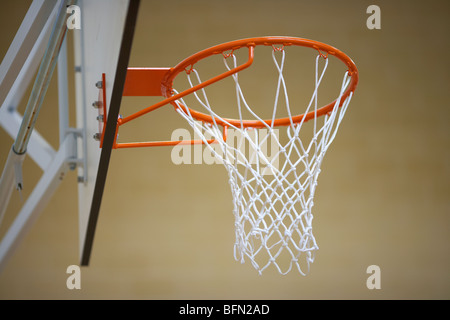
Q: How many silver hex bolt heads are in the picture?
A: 4